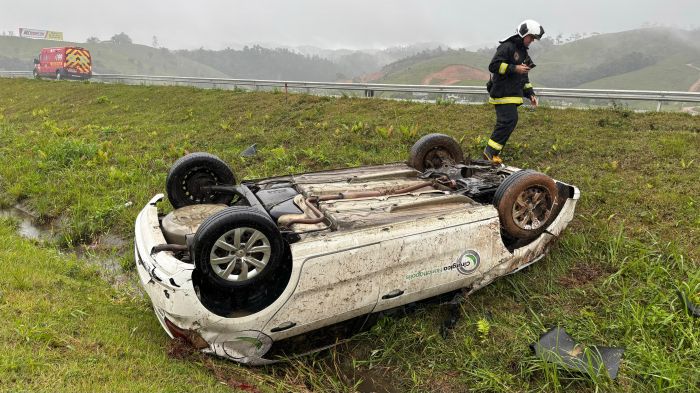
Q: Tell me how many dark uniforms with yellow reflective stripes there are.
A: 1